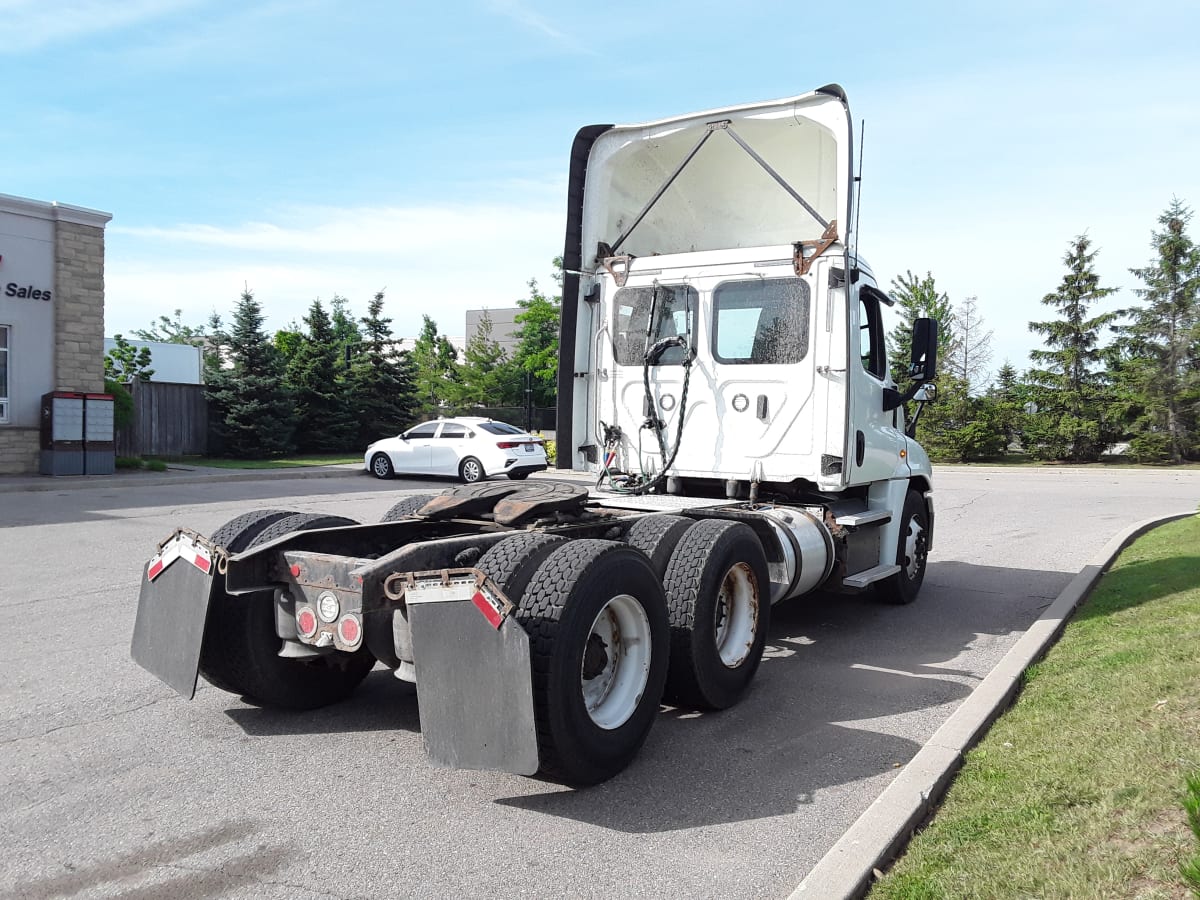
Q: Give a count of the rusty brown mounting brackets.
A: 2